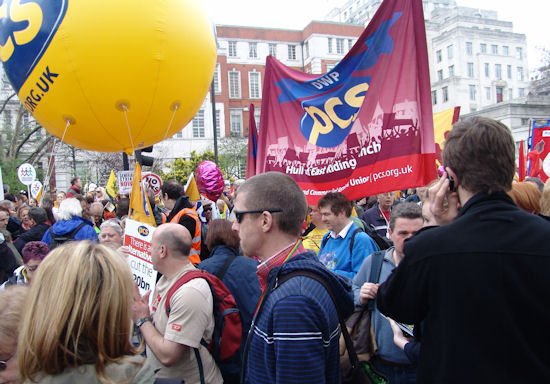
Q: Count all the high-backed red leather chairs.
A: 0